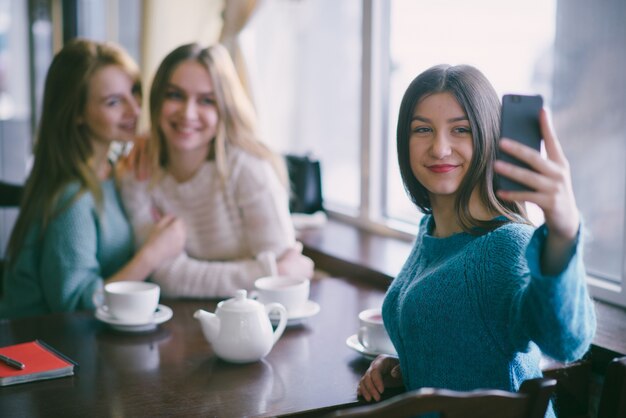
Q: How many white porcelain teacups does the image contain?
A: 3